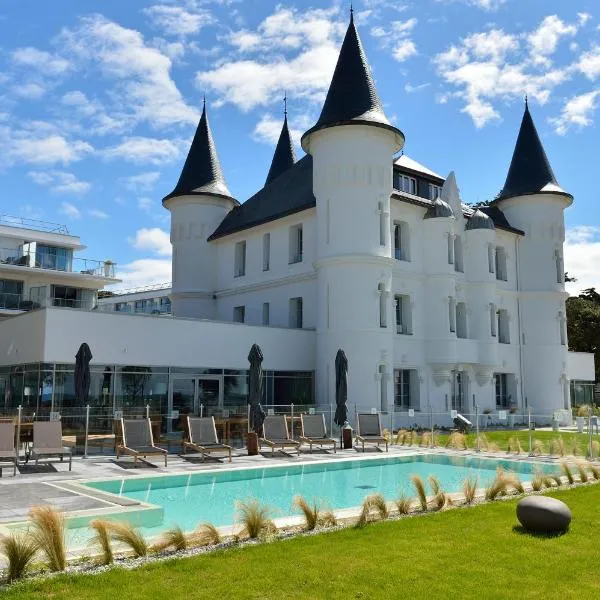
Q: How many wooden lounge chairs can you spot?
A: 5